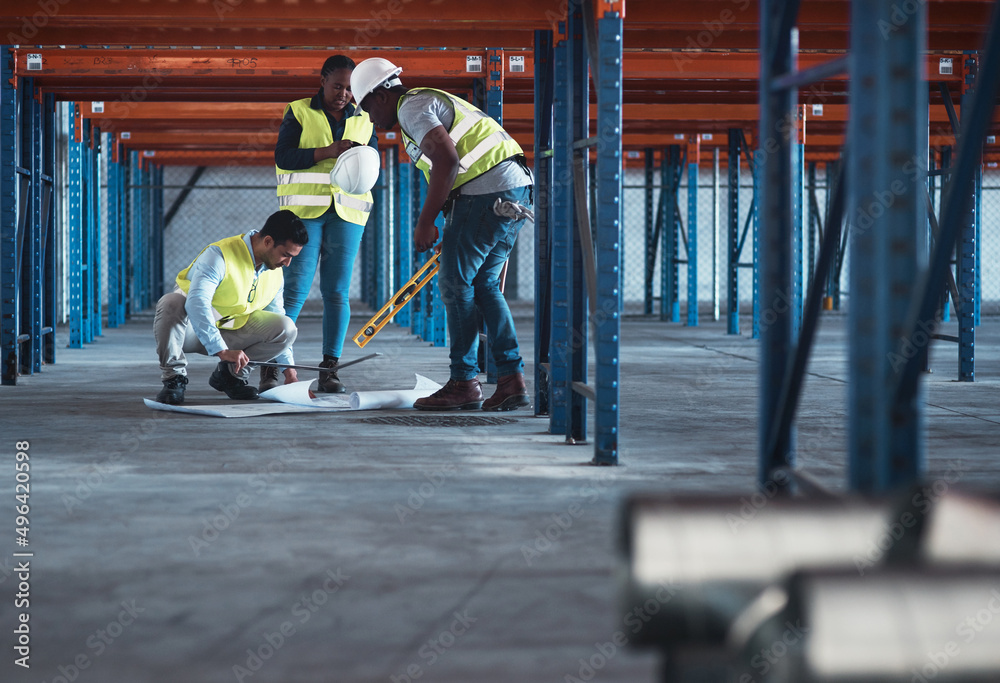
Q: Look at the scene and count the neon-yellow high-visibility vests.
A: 3